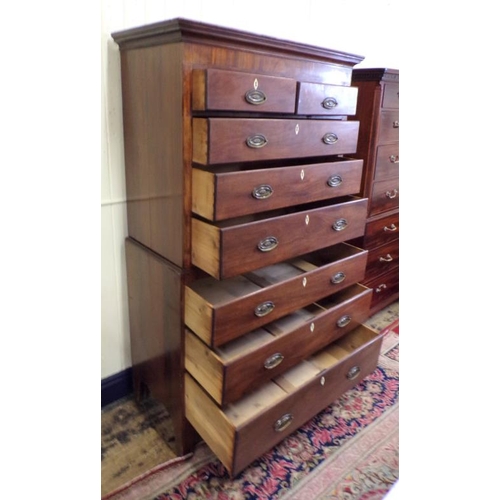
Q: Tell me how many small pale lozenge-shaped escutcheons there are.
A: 7